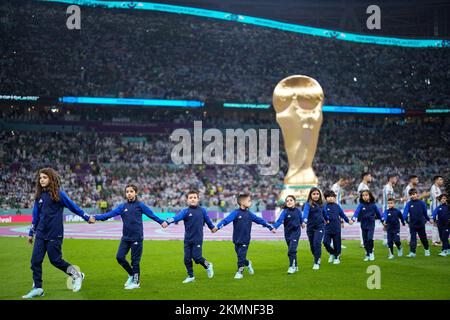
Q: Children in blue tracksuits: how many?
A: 11